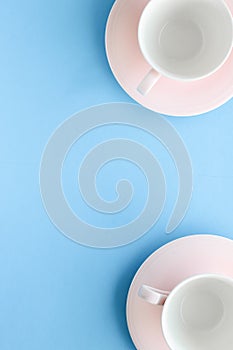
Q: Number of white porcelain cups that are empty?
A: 2